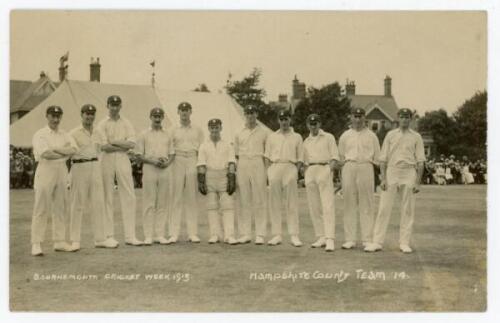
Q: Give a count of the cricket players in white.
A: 11